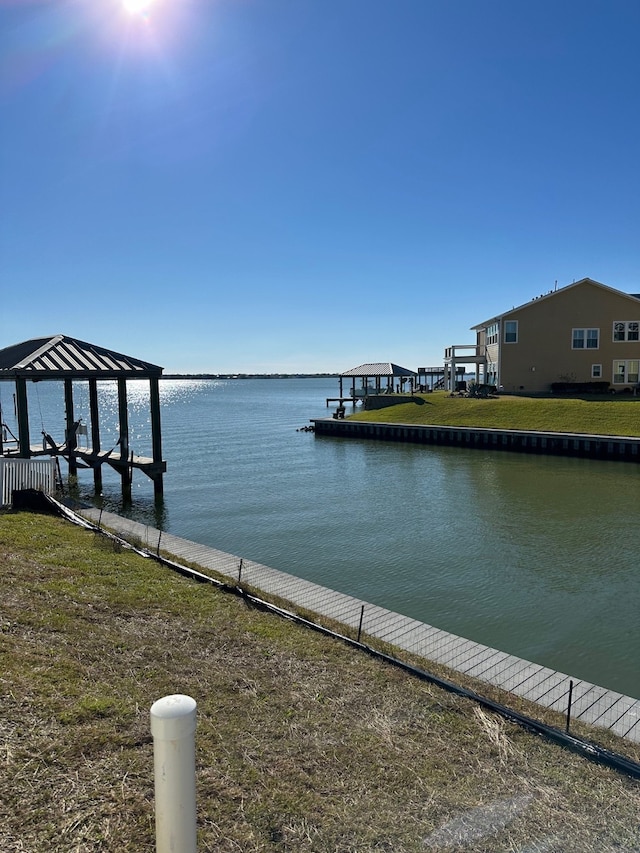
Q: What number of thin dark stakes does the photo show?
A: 5